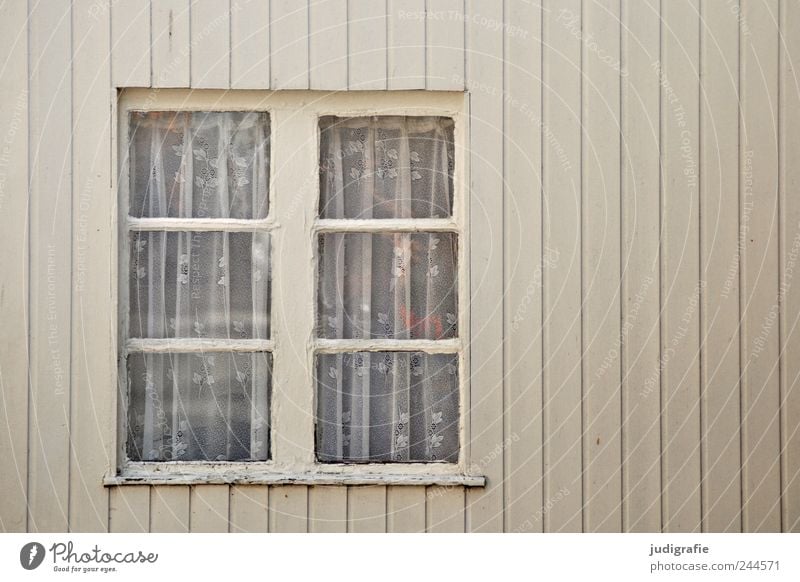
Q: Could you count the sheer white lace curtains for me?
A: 2